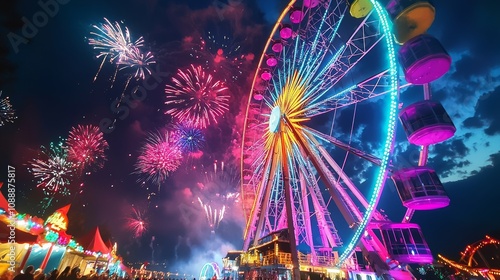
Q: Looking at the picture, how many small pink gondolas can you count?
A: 7